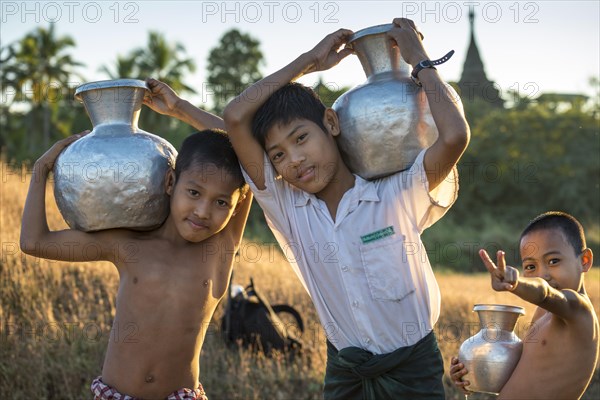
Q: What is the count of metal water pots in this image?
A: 3